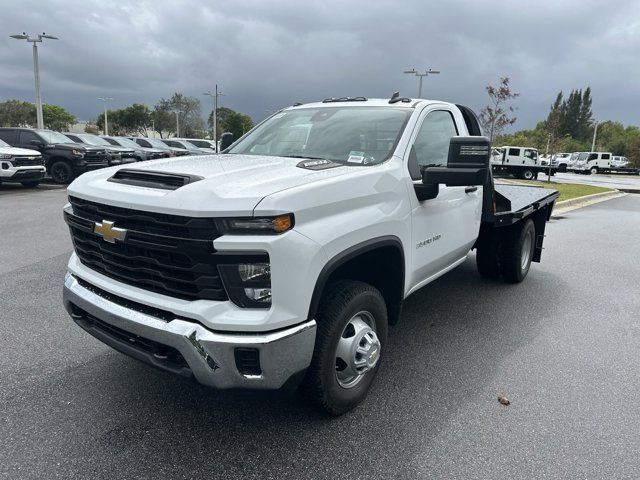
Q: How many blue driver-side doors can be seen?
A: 0